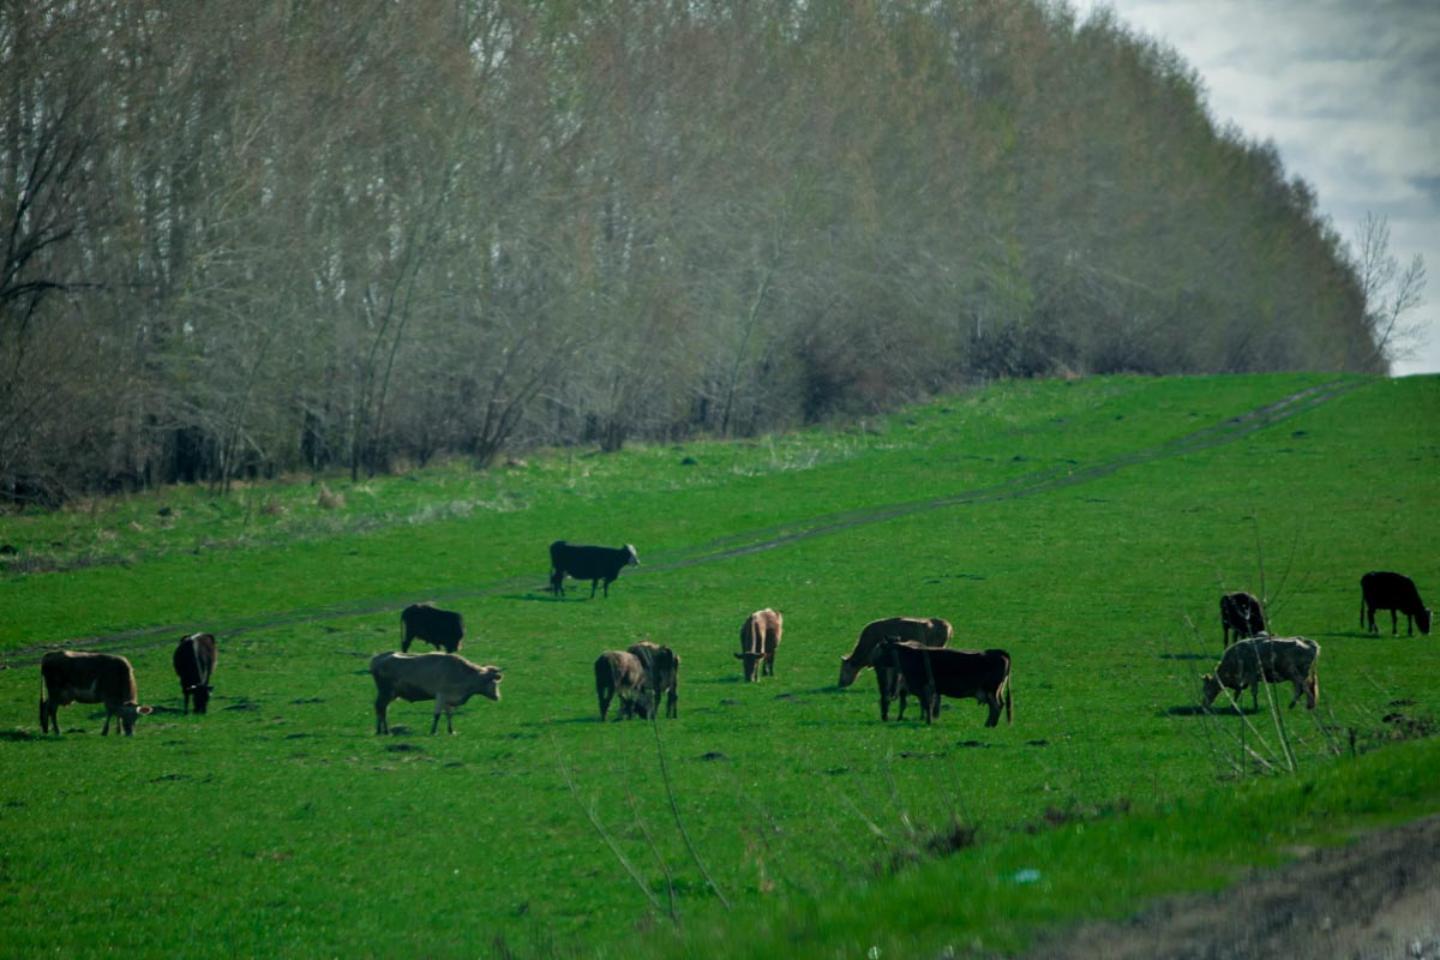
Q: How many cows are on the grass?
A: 13